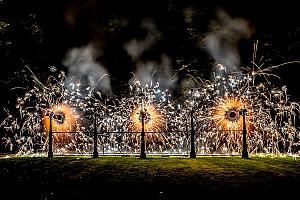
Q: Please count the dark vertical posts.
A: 5